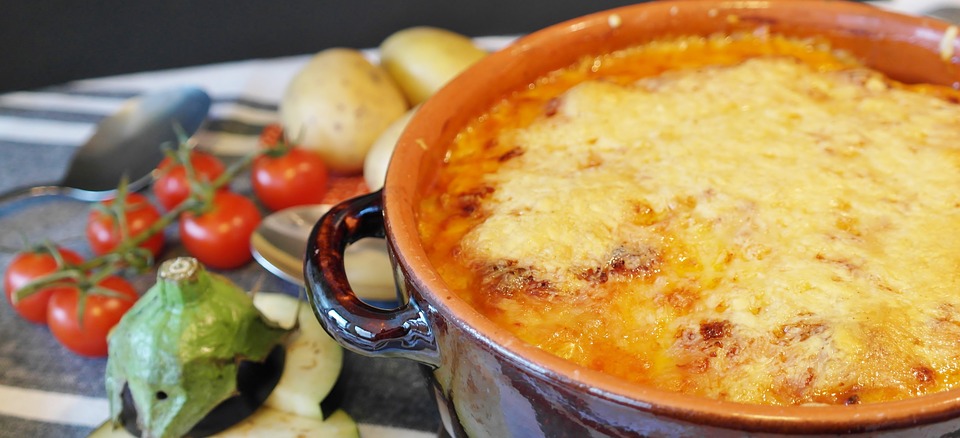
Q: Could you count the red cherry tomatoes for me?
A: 6